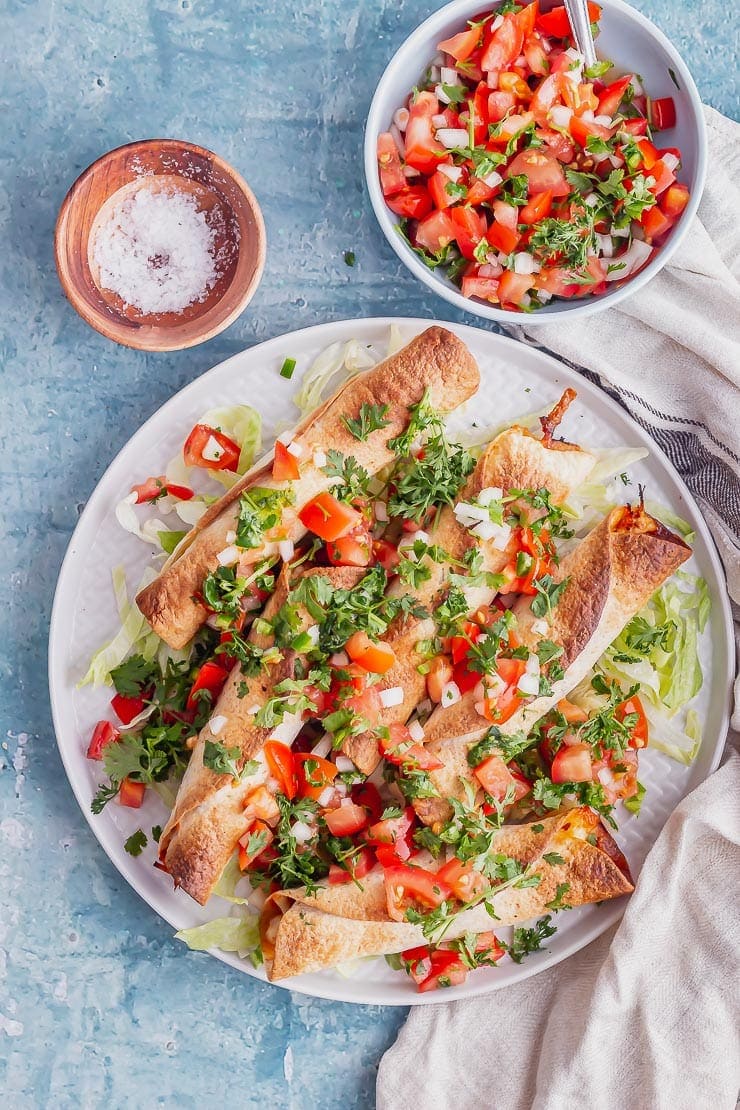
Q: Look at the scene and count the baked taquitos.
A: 5